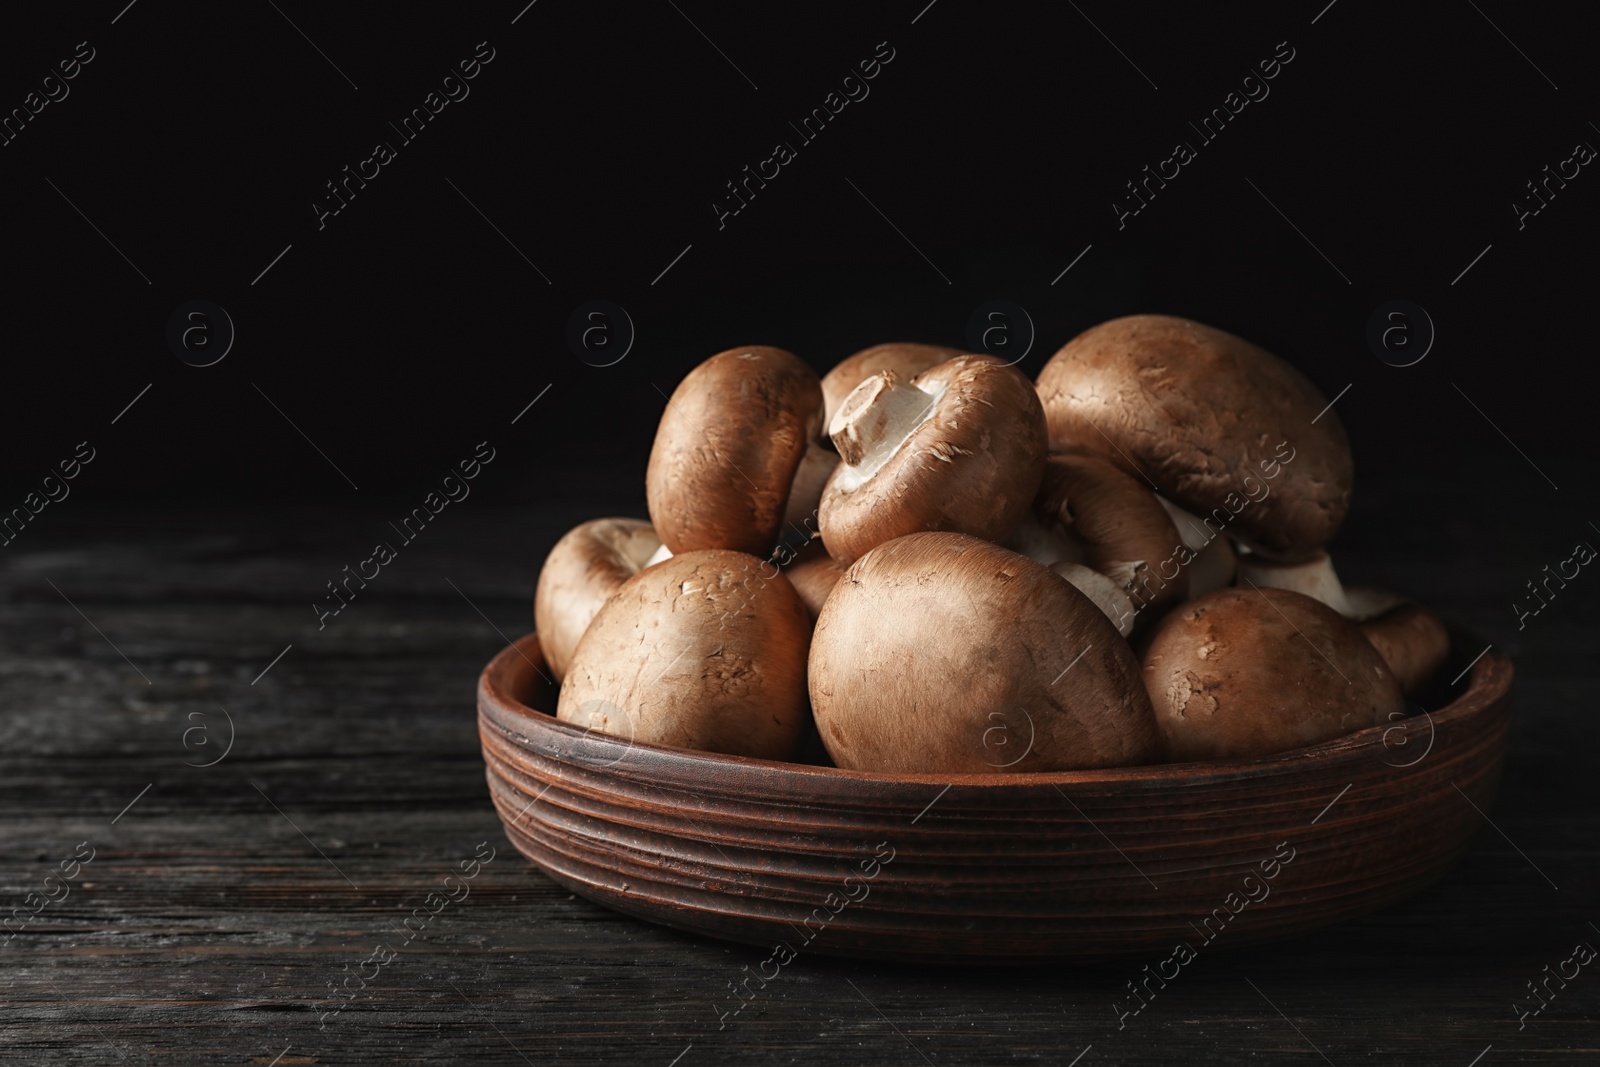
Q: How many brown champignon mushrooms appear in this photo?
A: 11